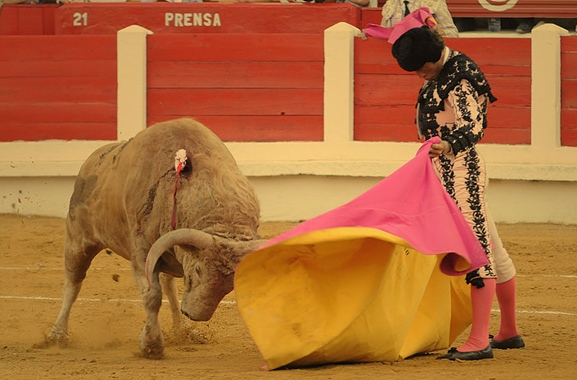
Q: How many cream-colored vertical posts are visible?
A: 3